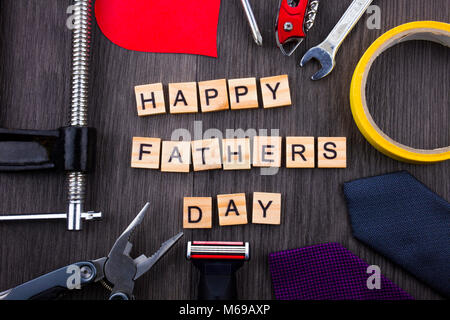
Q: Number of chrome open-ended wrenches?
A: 1